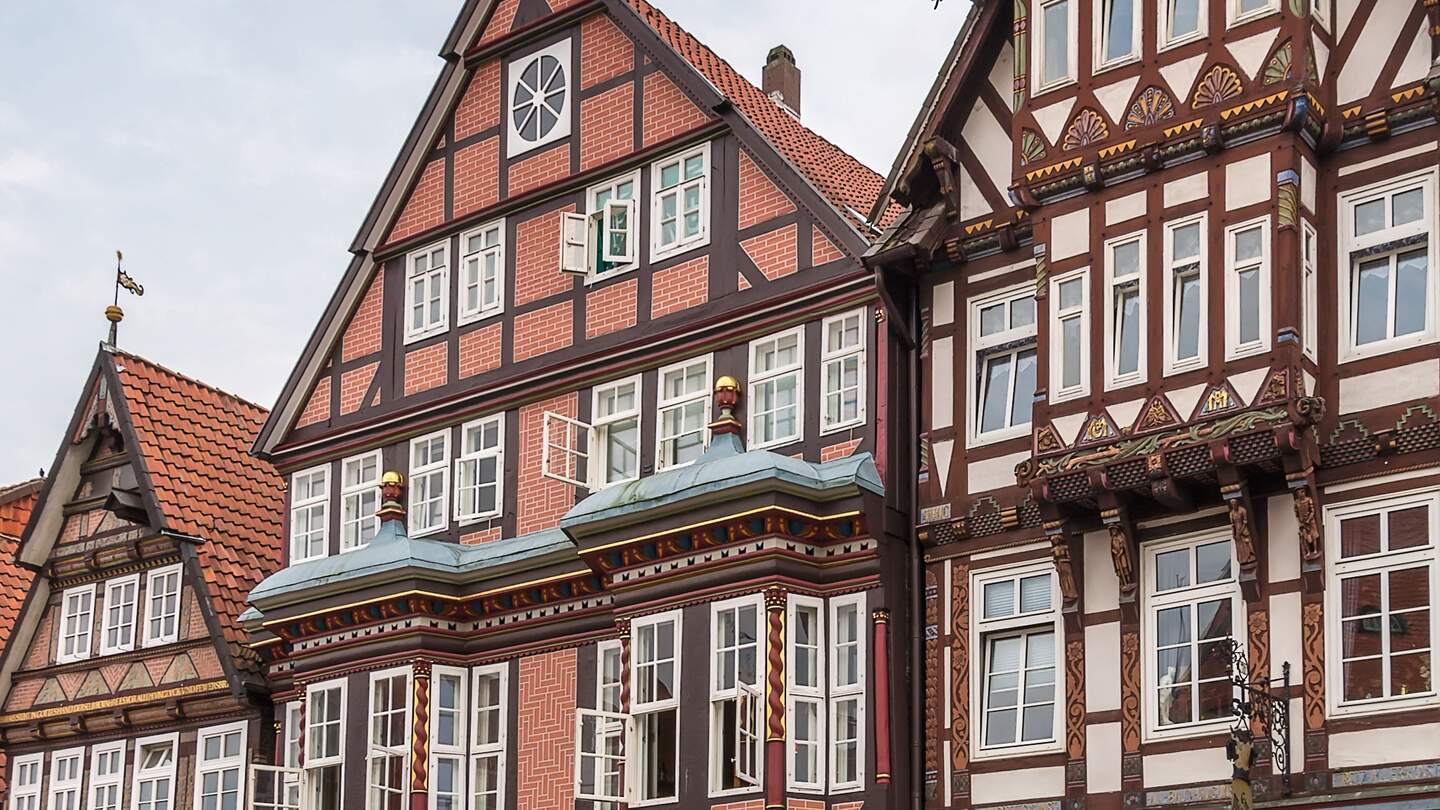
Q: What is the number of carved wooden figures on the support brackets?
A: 4